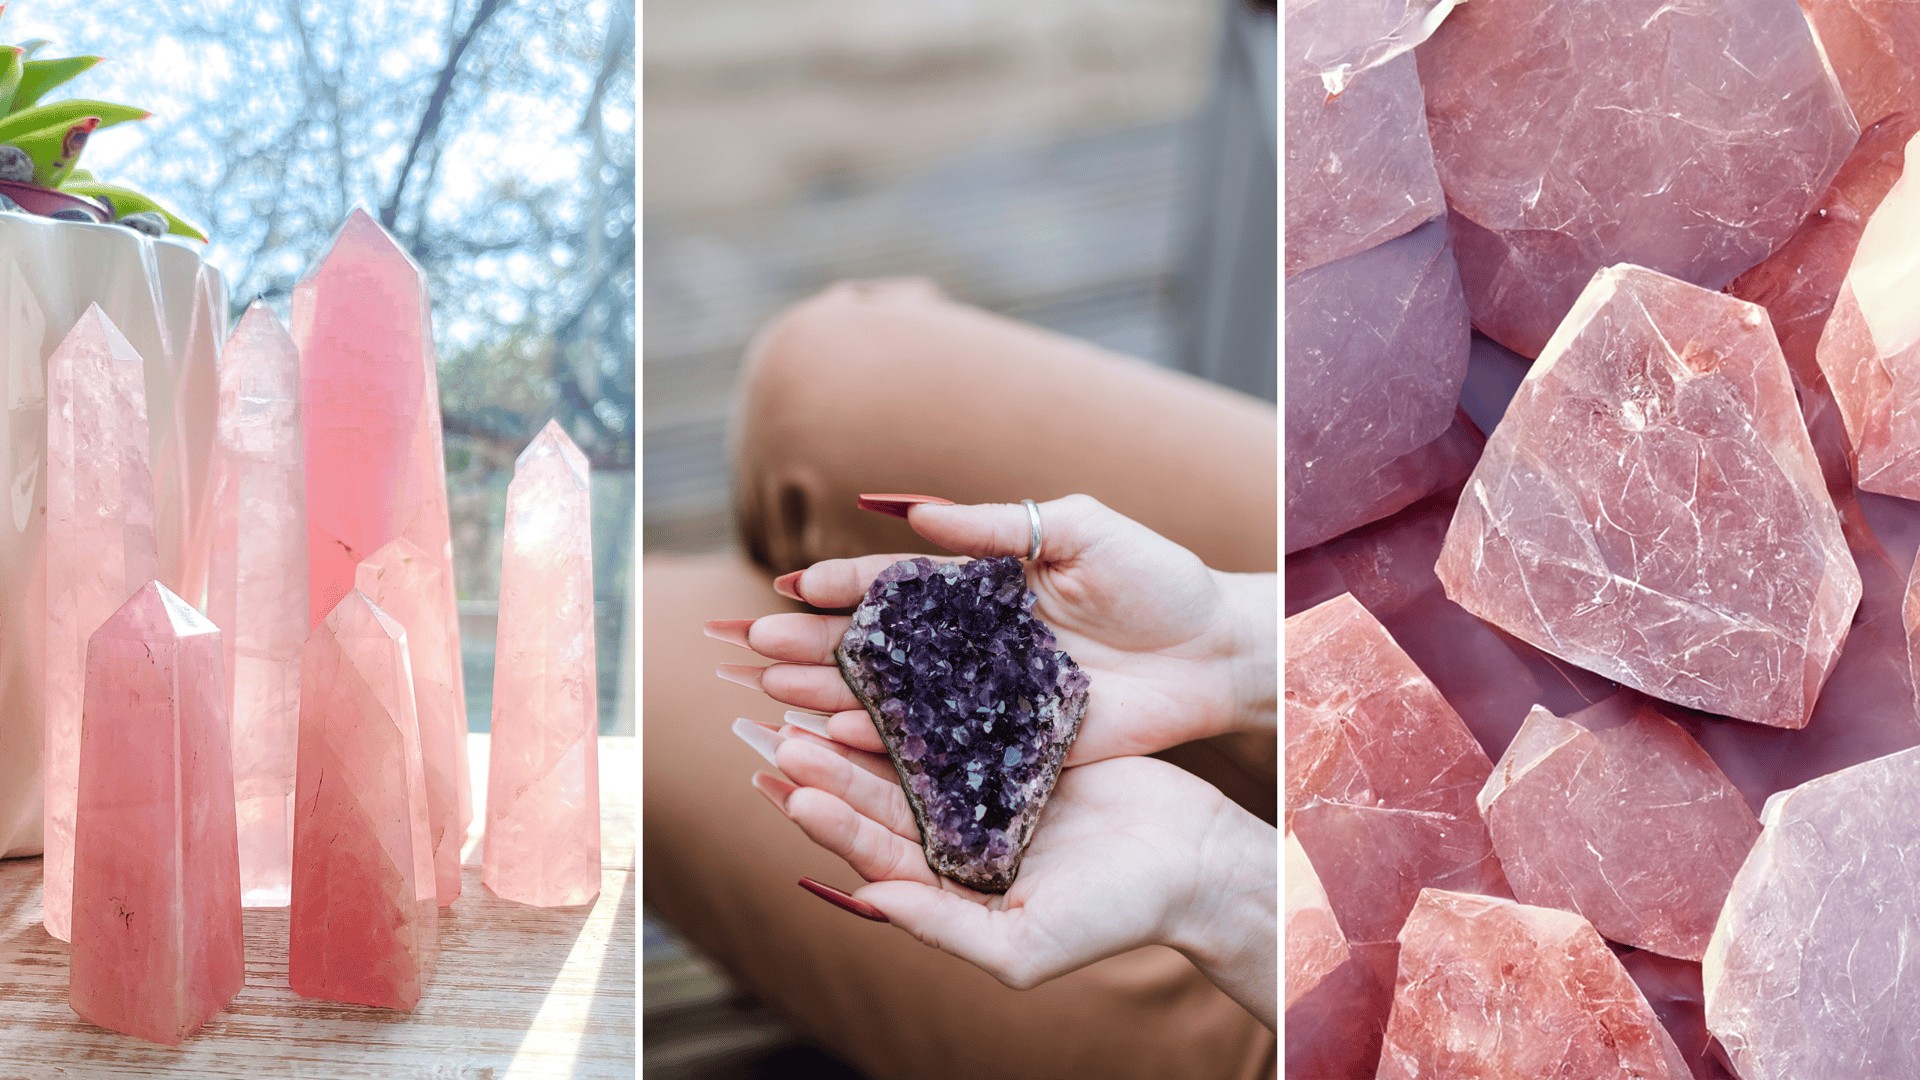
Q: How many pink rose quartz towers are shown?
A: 7